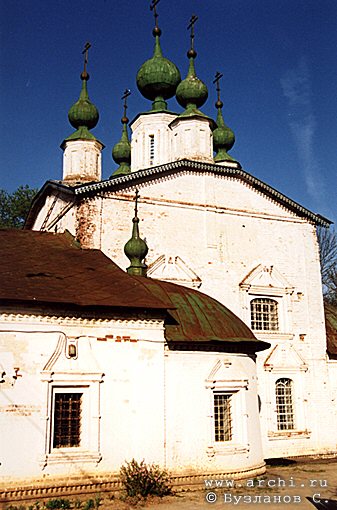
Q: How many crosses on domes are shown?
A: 6